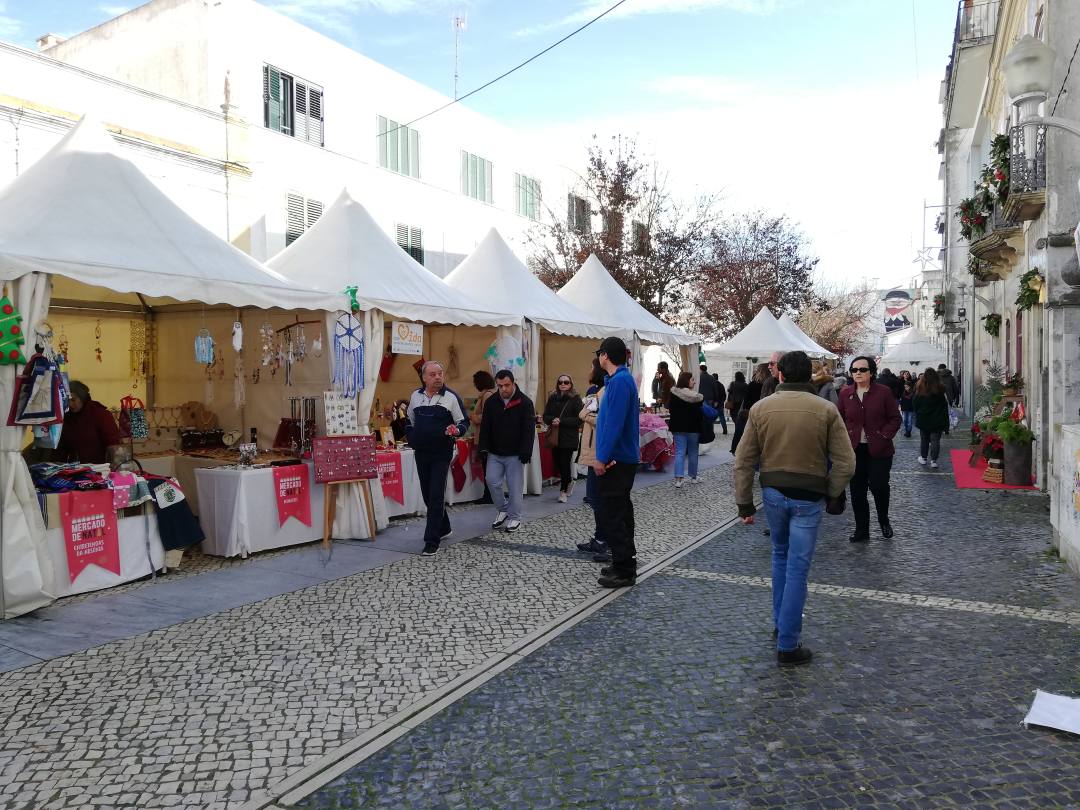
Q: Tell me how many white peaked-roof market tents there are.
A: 7